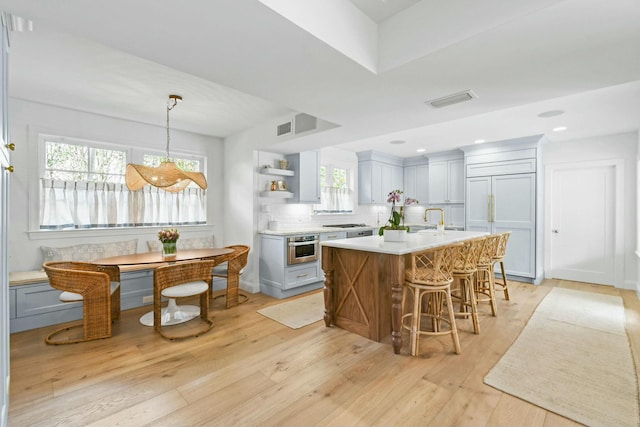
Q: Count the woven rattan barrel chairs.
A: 3